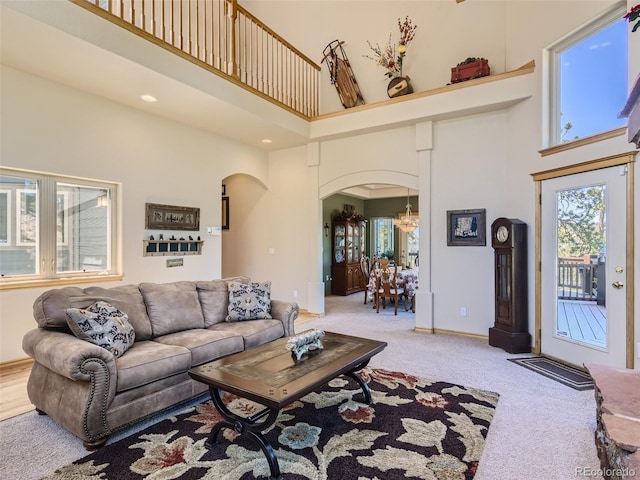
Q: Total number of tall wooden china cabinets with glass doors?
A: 1